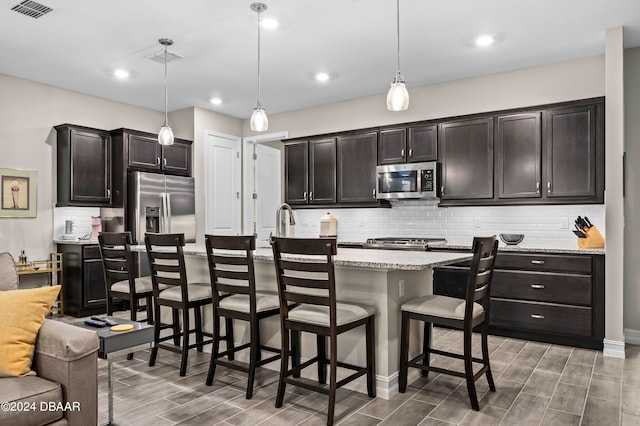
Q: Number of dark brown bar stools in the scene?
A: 5